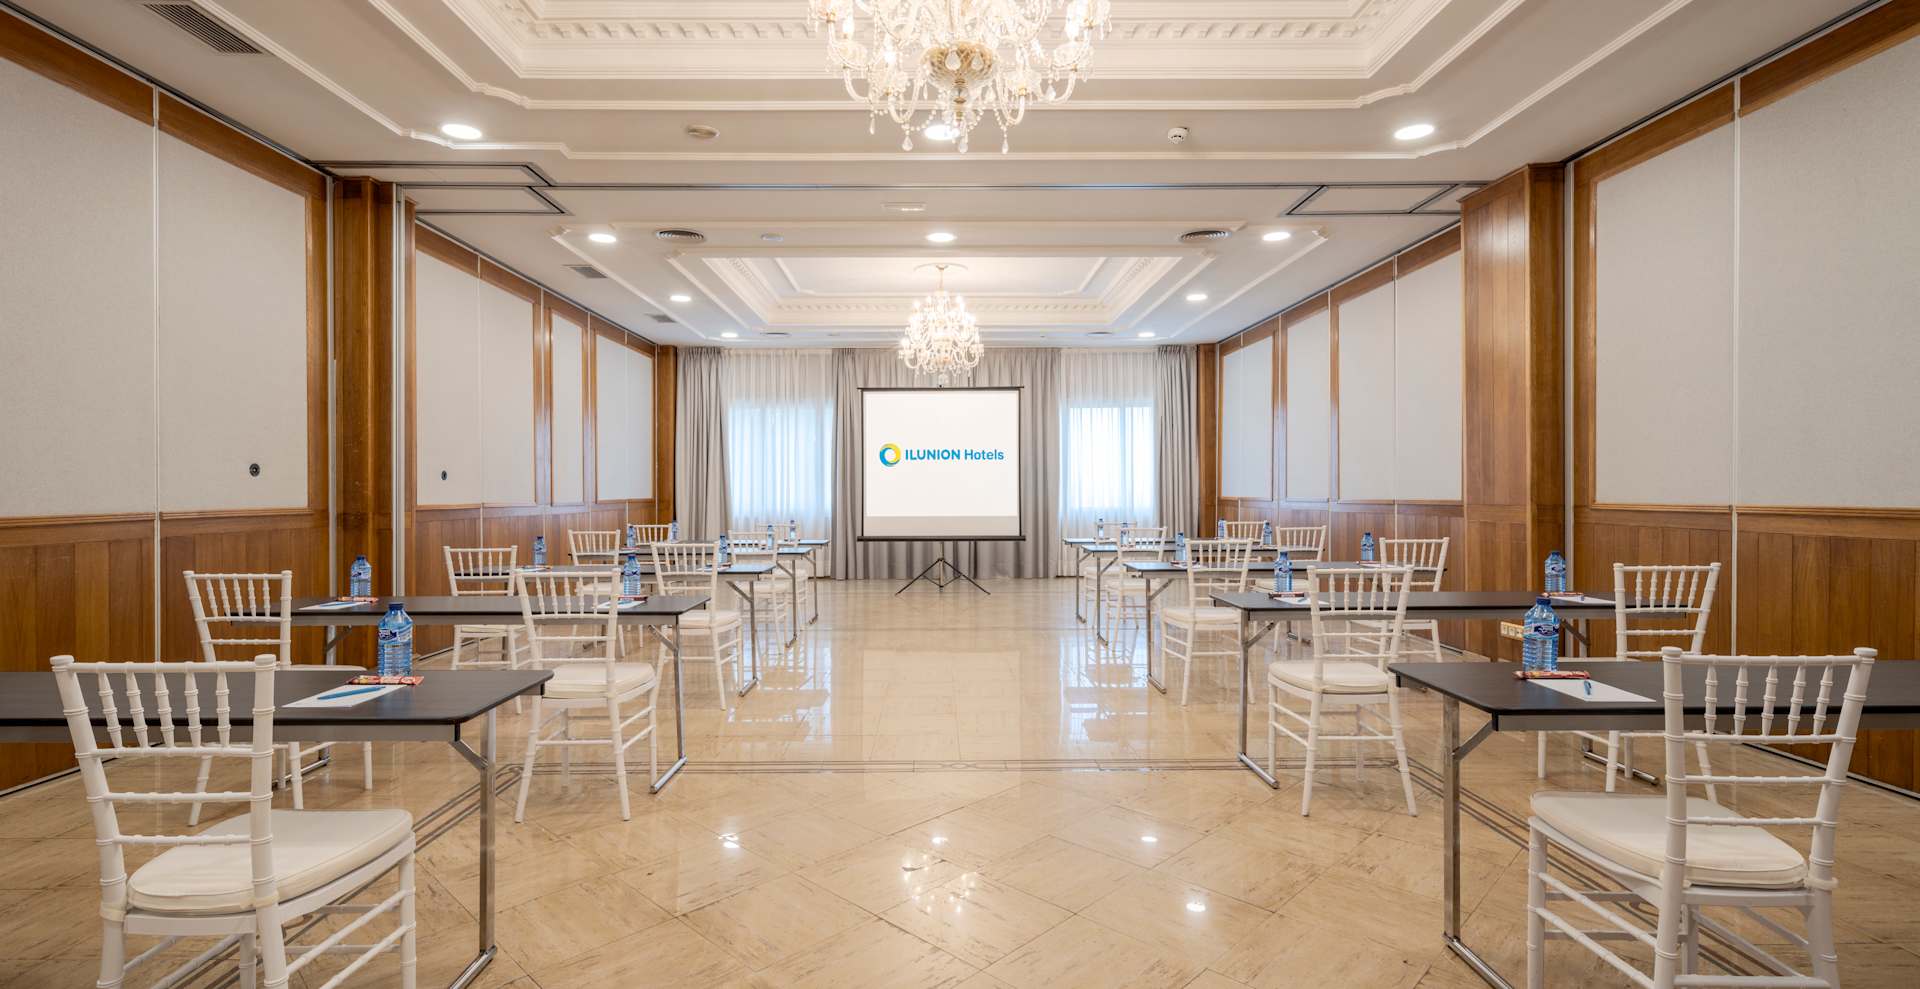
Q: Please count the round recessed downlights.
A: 10